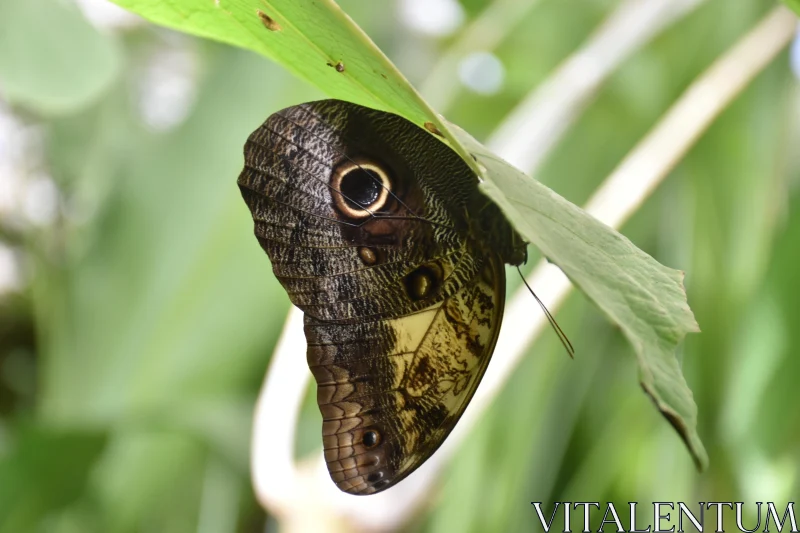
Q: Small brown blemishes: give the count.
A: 3